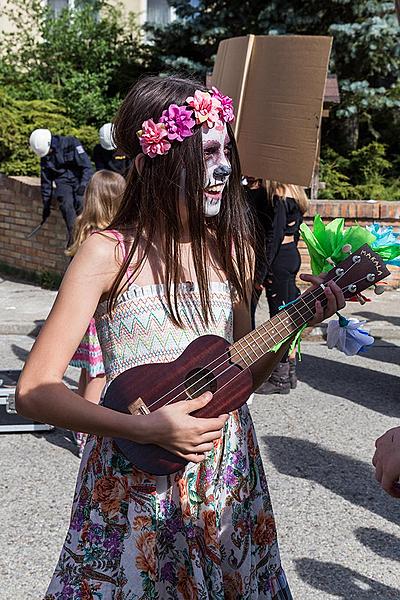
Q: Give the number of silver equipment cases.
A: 1